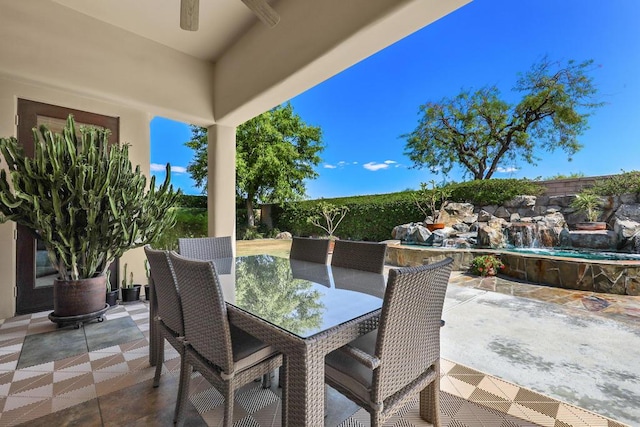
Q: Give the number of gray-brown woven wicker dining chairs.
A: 6